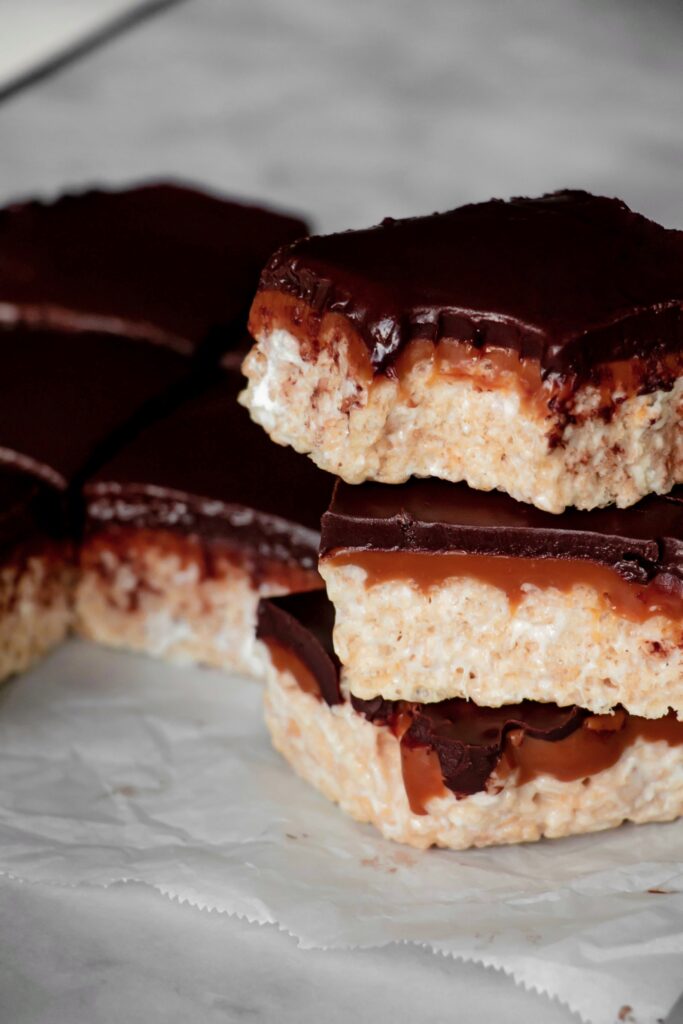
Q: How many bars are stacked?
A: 3